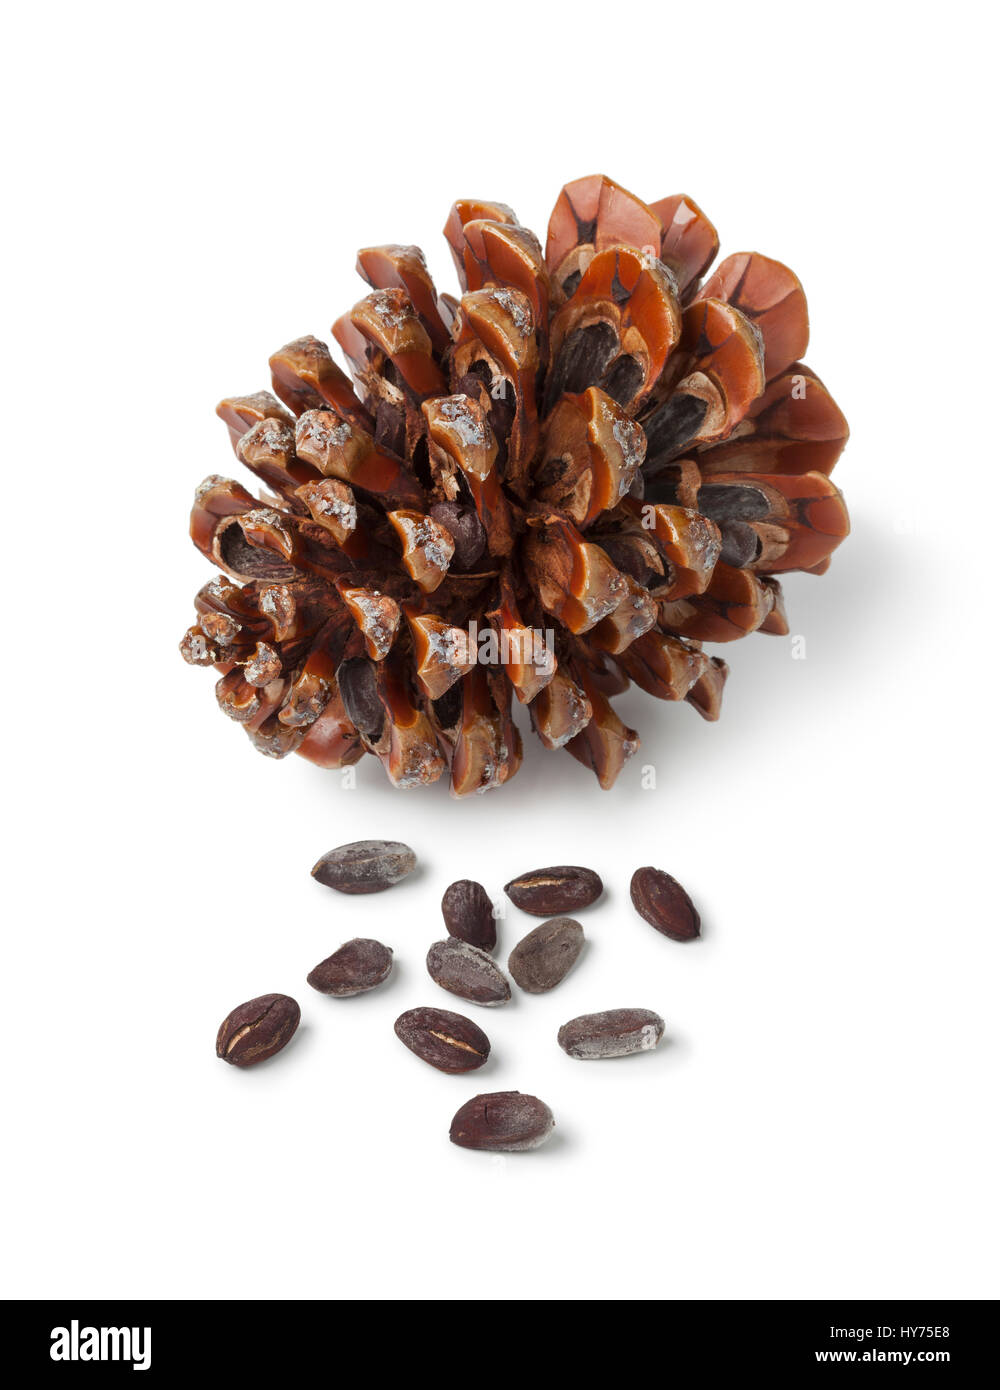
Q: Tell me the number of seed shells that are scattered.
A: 11